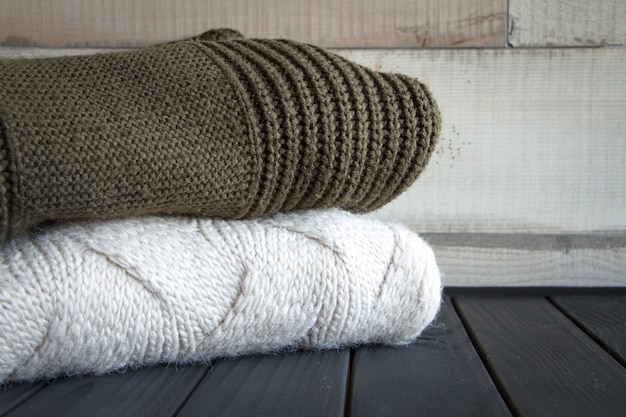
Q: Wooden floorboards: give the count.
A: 6